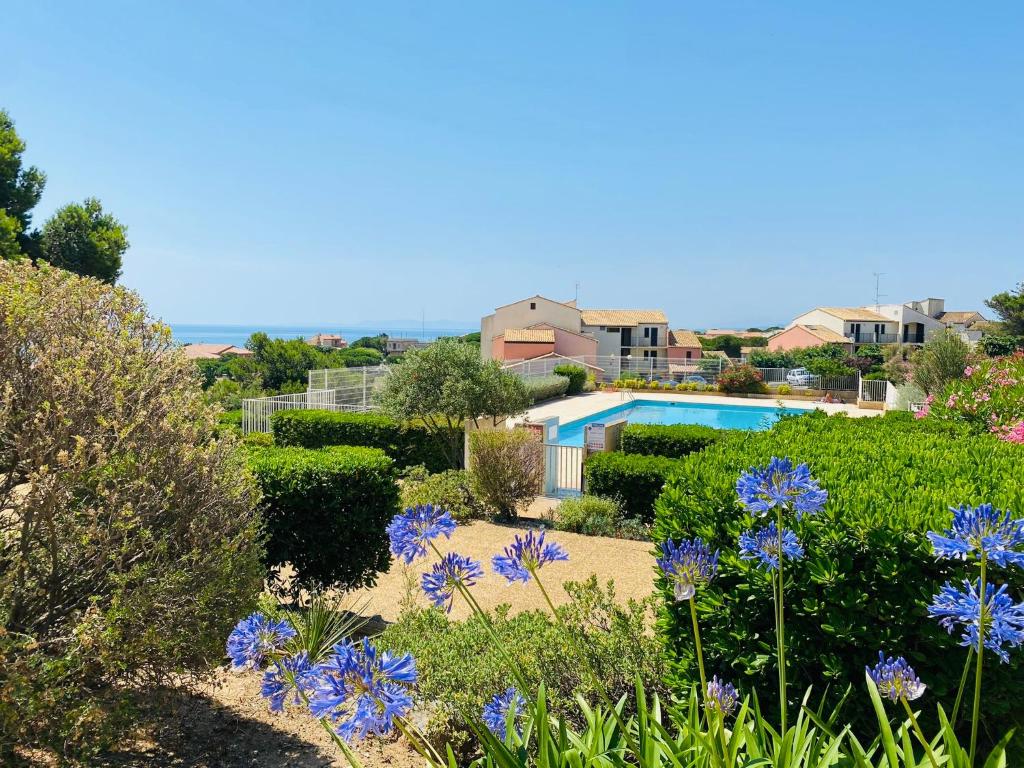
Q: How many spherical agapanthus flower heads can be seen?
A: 14